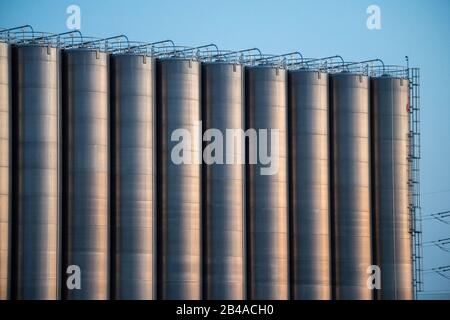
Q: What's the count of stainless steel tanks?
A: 10